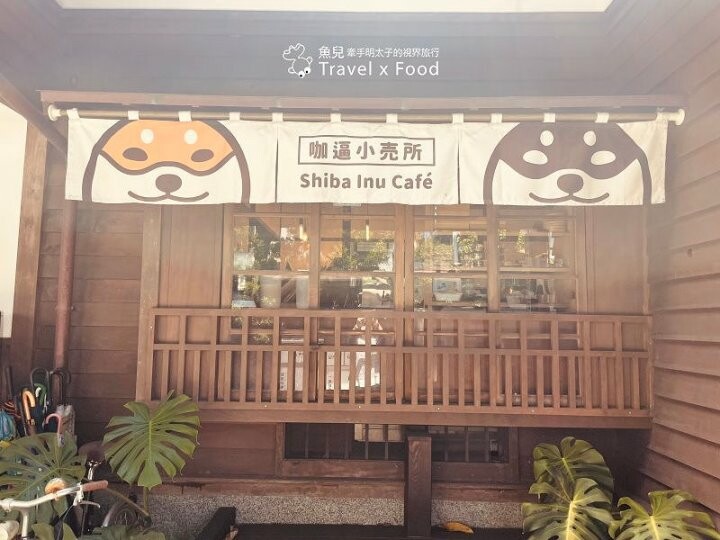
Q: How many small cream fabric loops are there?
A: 12